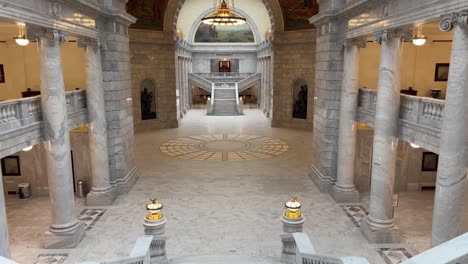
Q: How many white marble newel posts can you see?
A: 2